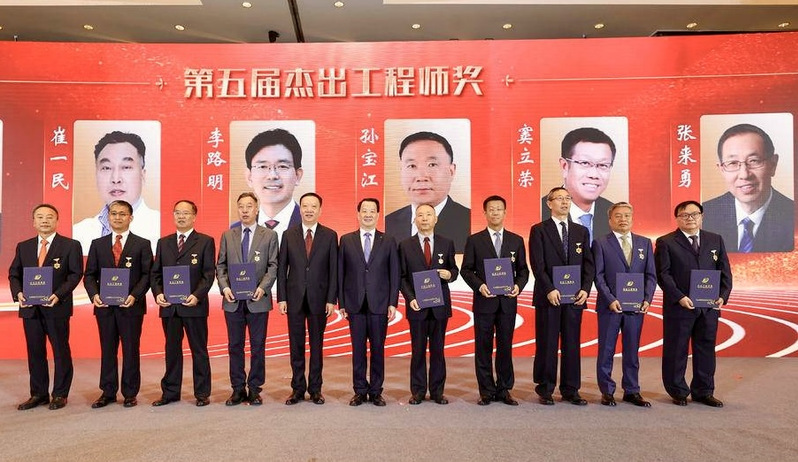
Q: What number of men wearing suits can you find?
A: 11